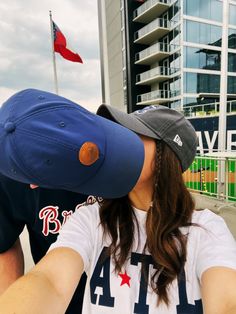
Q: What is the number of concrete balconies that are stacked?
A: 5